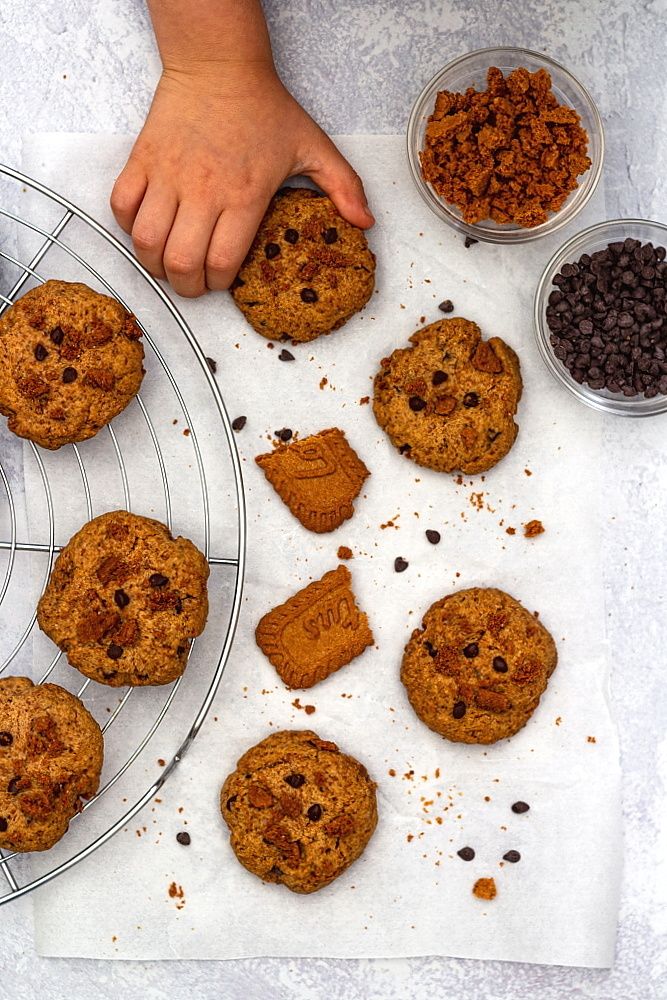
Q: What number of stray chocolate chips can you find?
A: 12